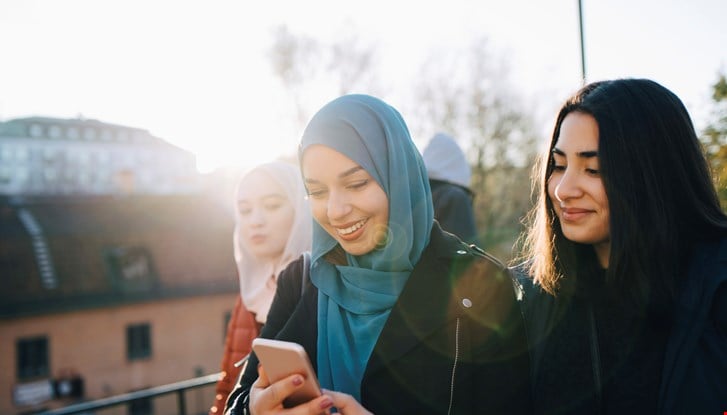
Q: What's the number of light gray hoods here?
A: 1